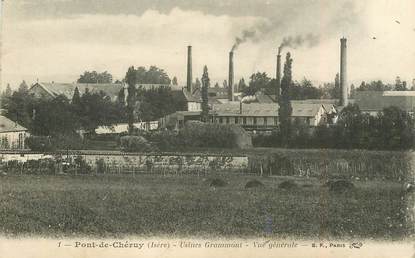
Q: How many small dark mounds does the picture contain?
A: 4